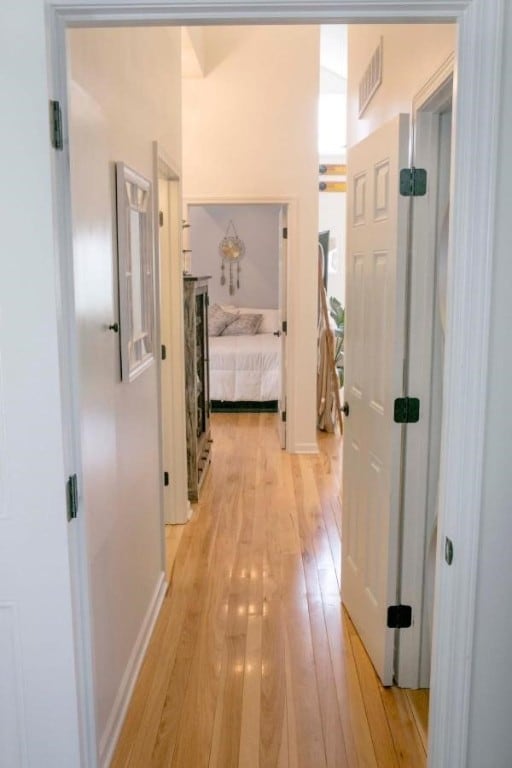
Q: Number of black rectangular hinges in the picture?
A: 11